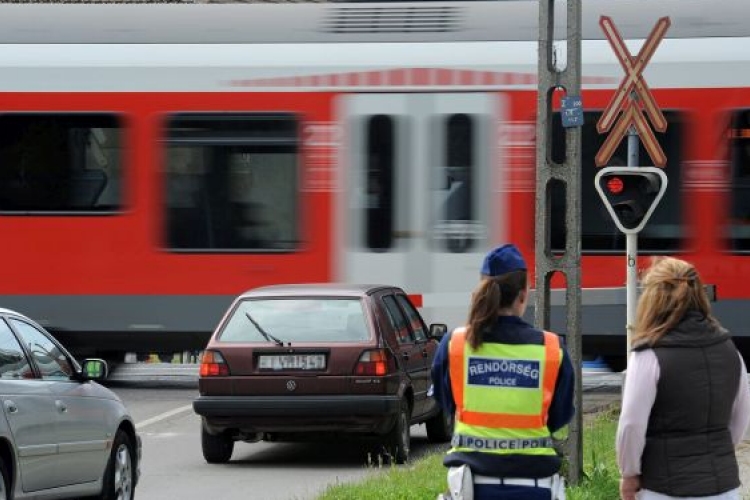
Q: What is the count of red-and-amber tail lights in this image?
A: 2